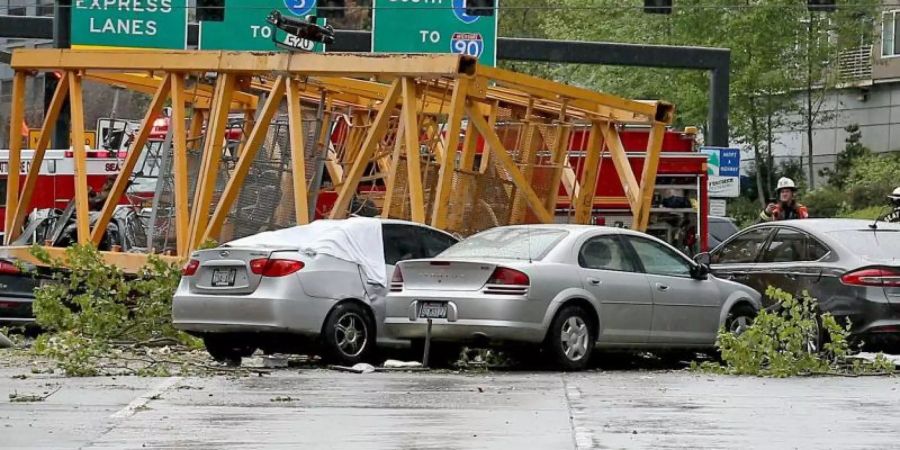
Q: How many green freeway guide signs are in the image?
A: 3